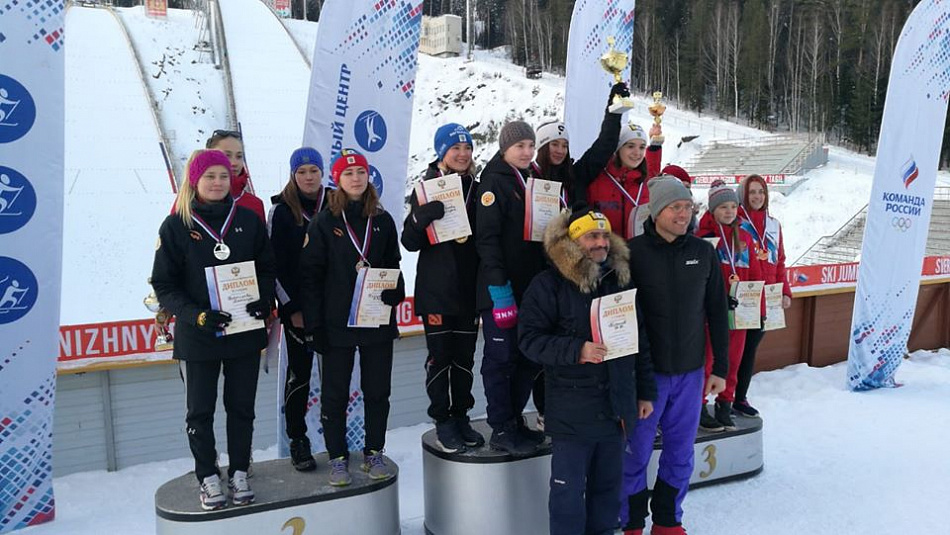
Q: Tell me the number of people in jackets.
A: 13